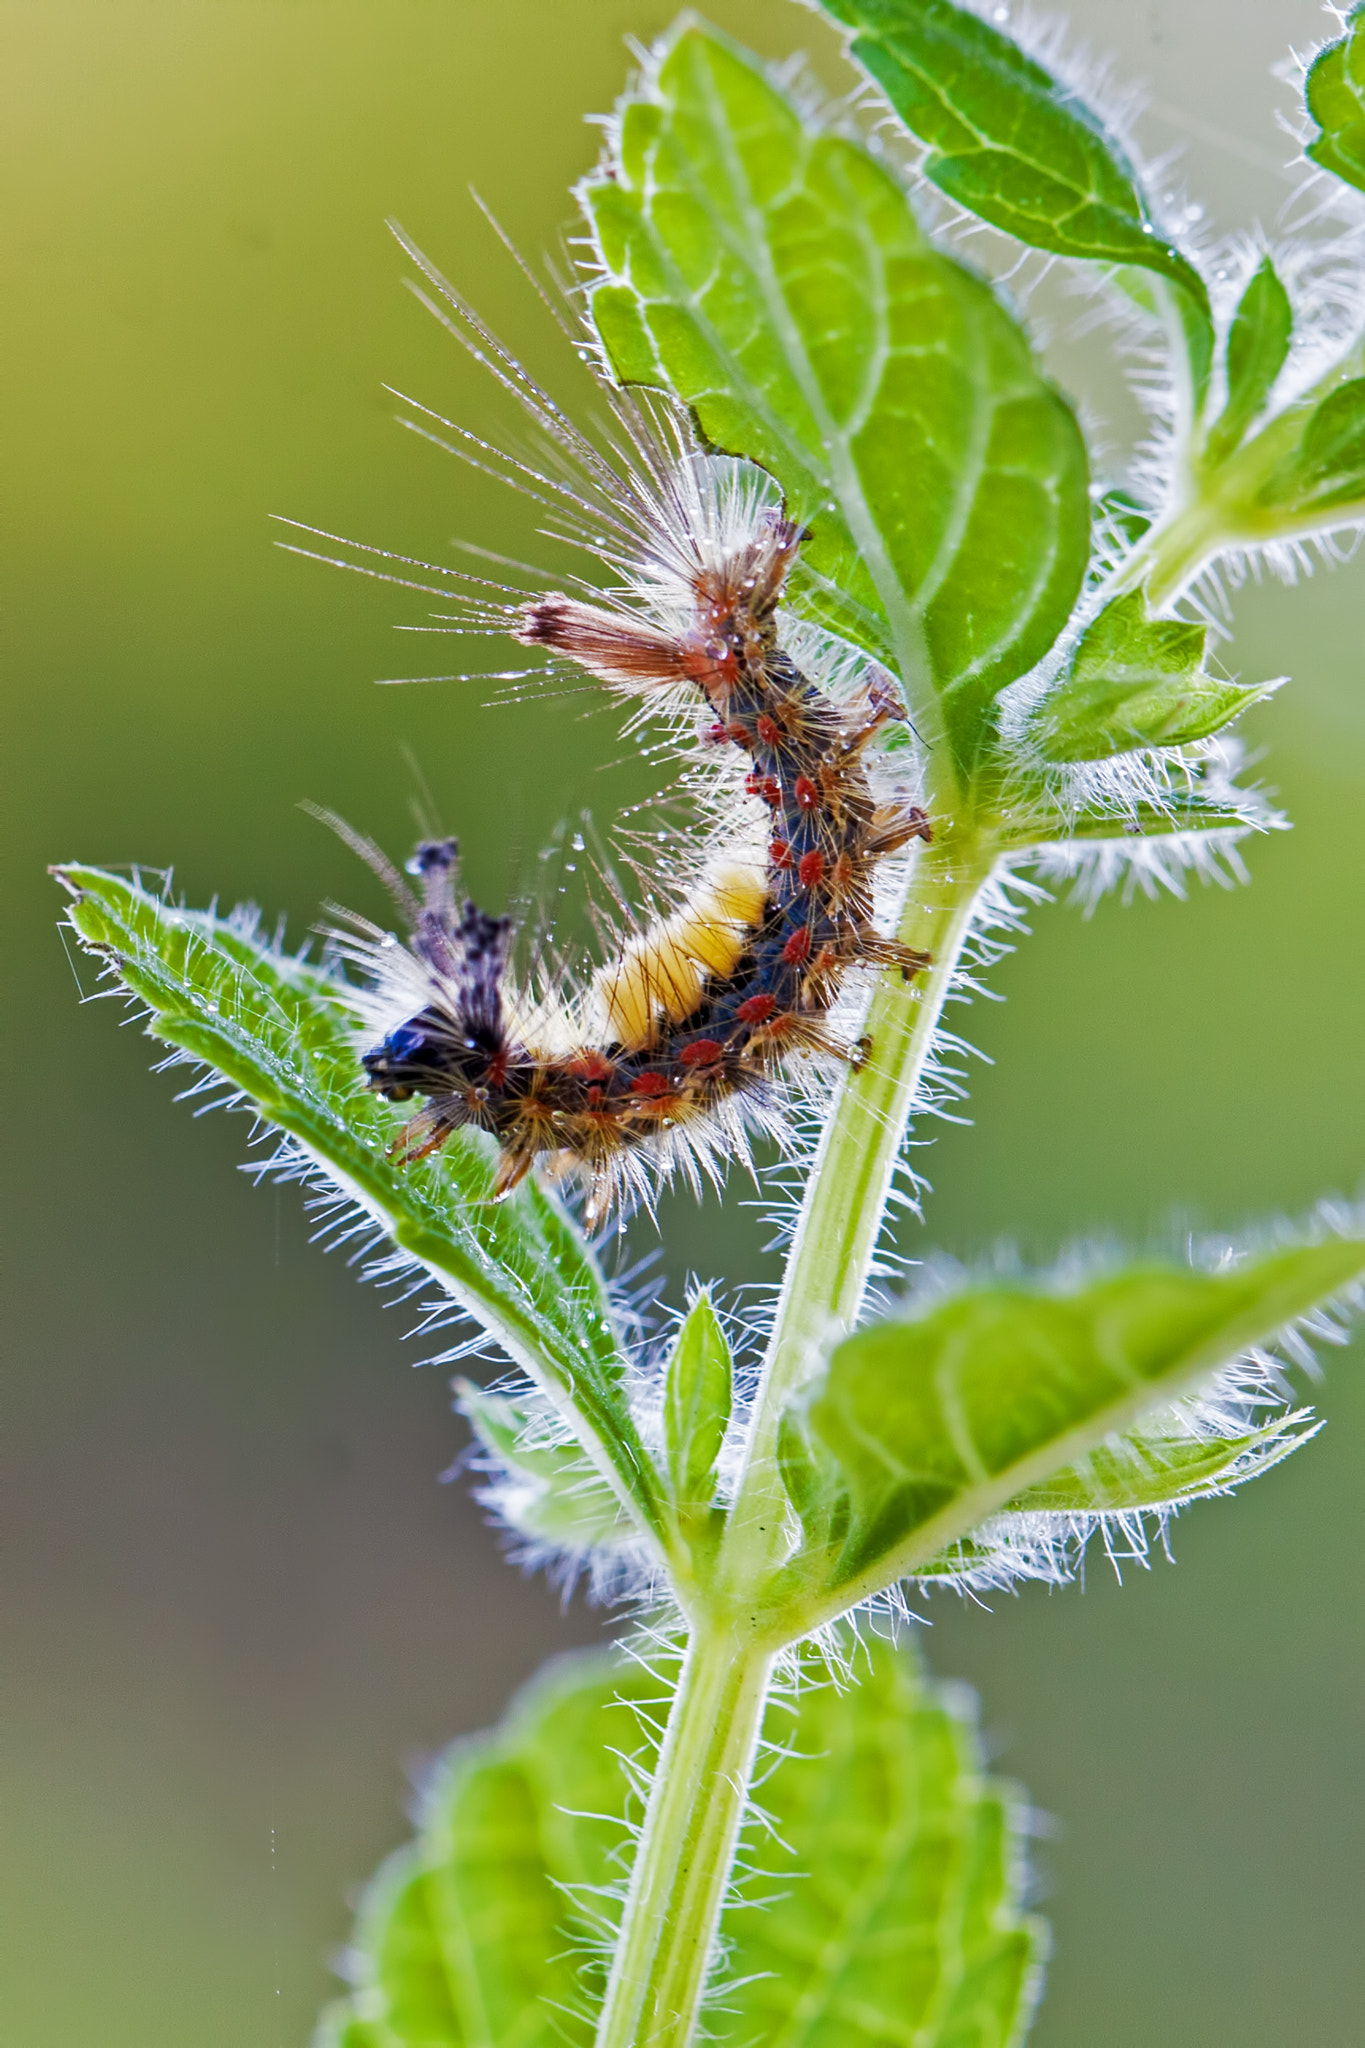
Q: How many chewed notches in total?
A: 2